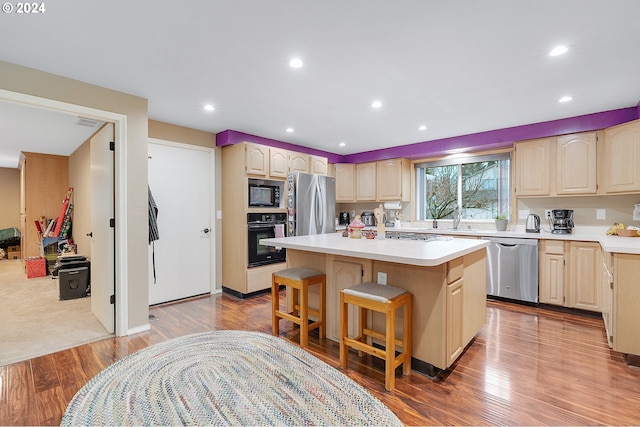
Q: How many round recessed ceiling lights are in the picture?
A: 8